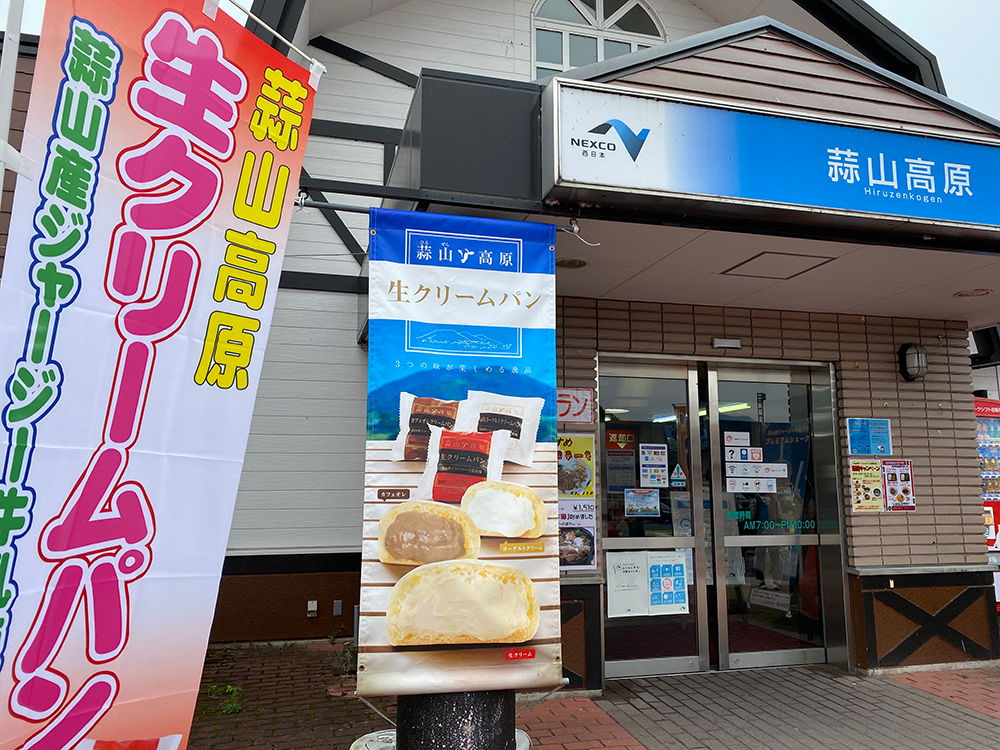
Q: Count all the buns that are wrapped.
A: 3